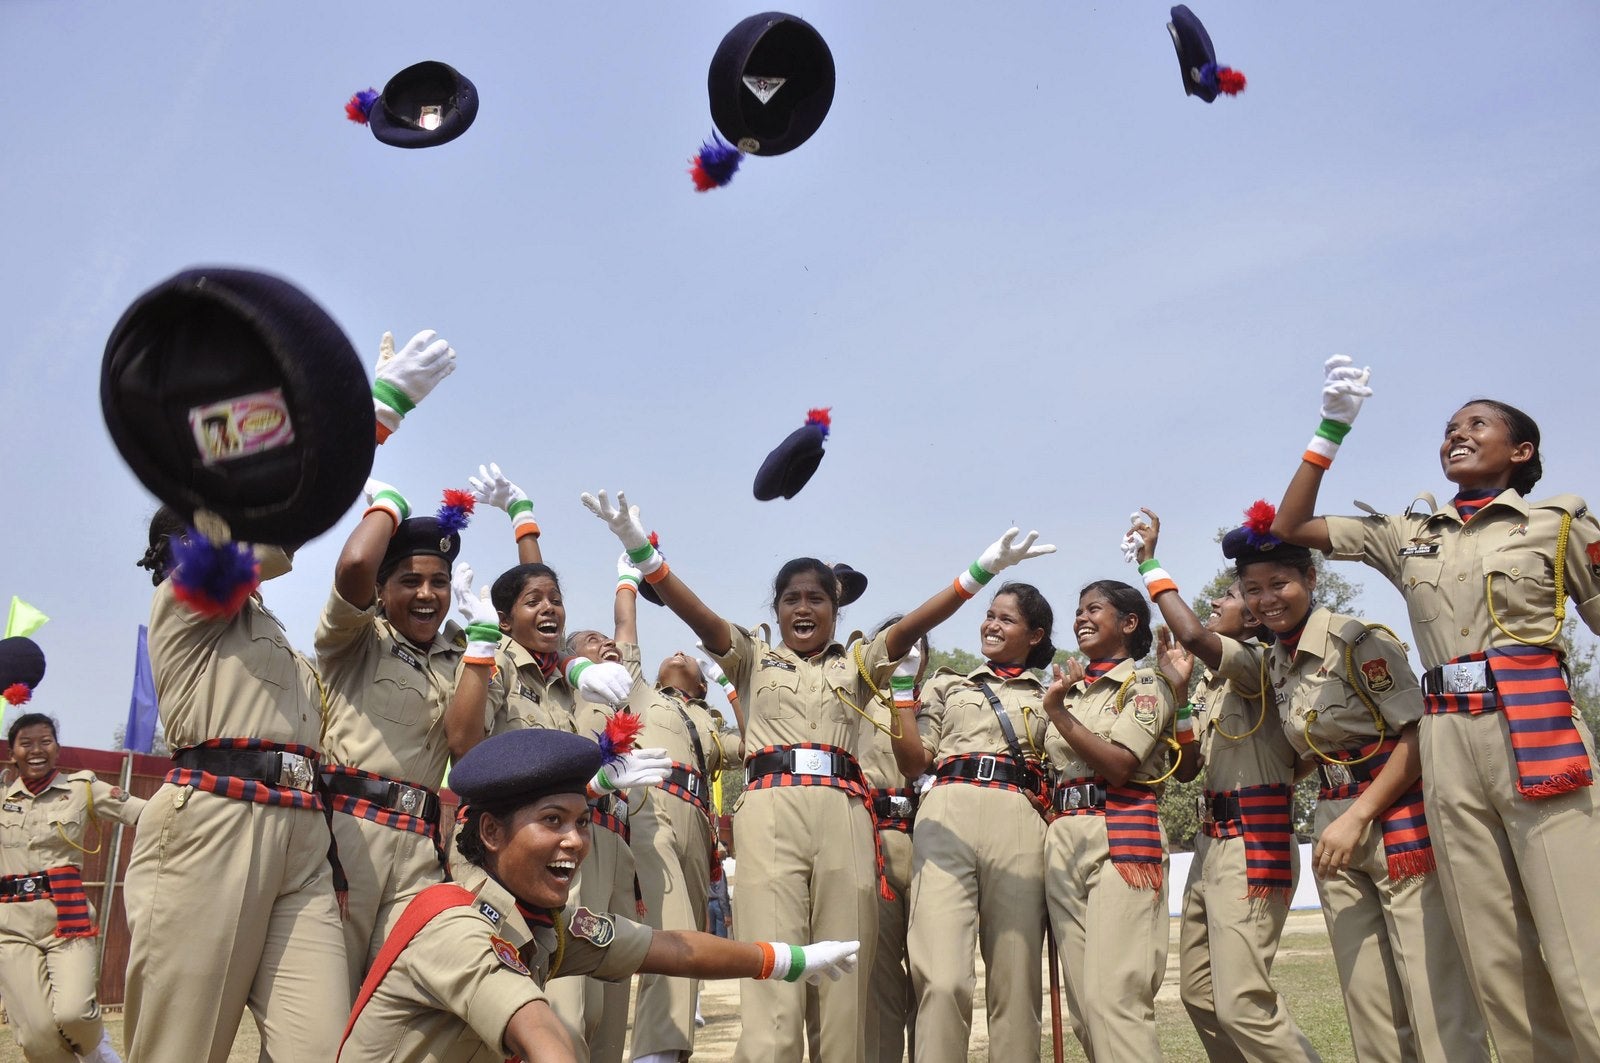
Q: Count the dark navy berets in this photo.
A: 11